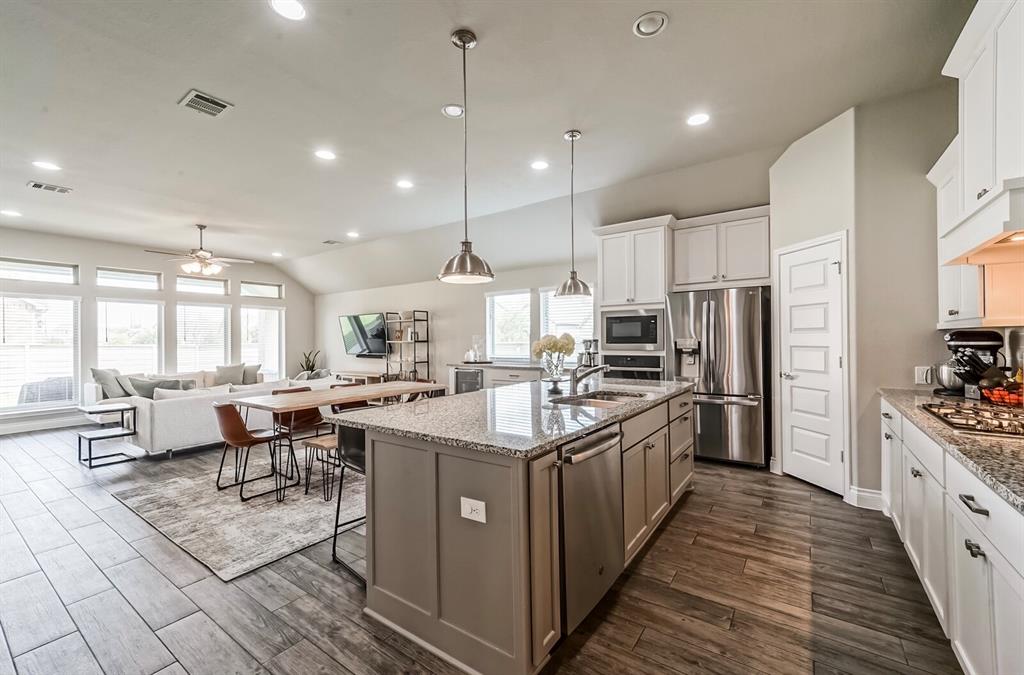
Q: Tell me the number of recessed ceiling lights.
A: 11